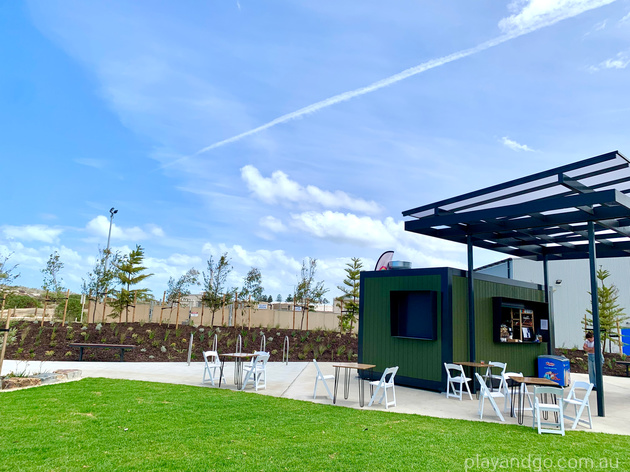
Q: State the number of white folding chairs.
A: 11